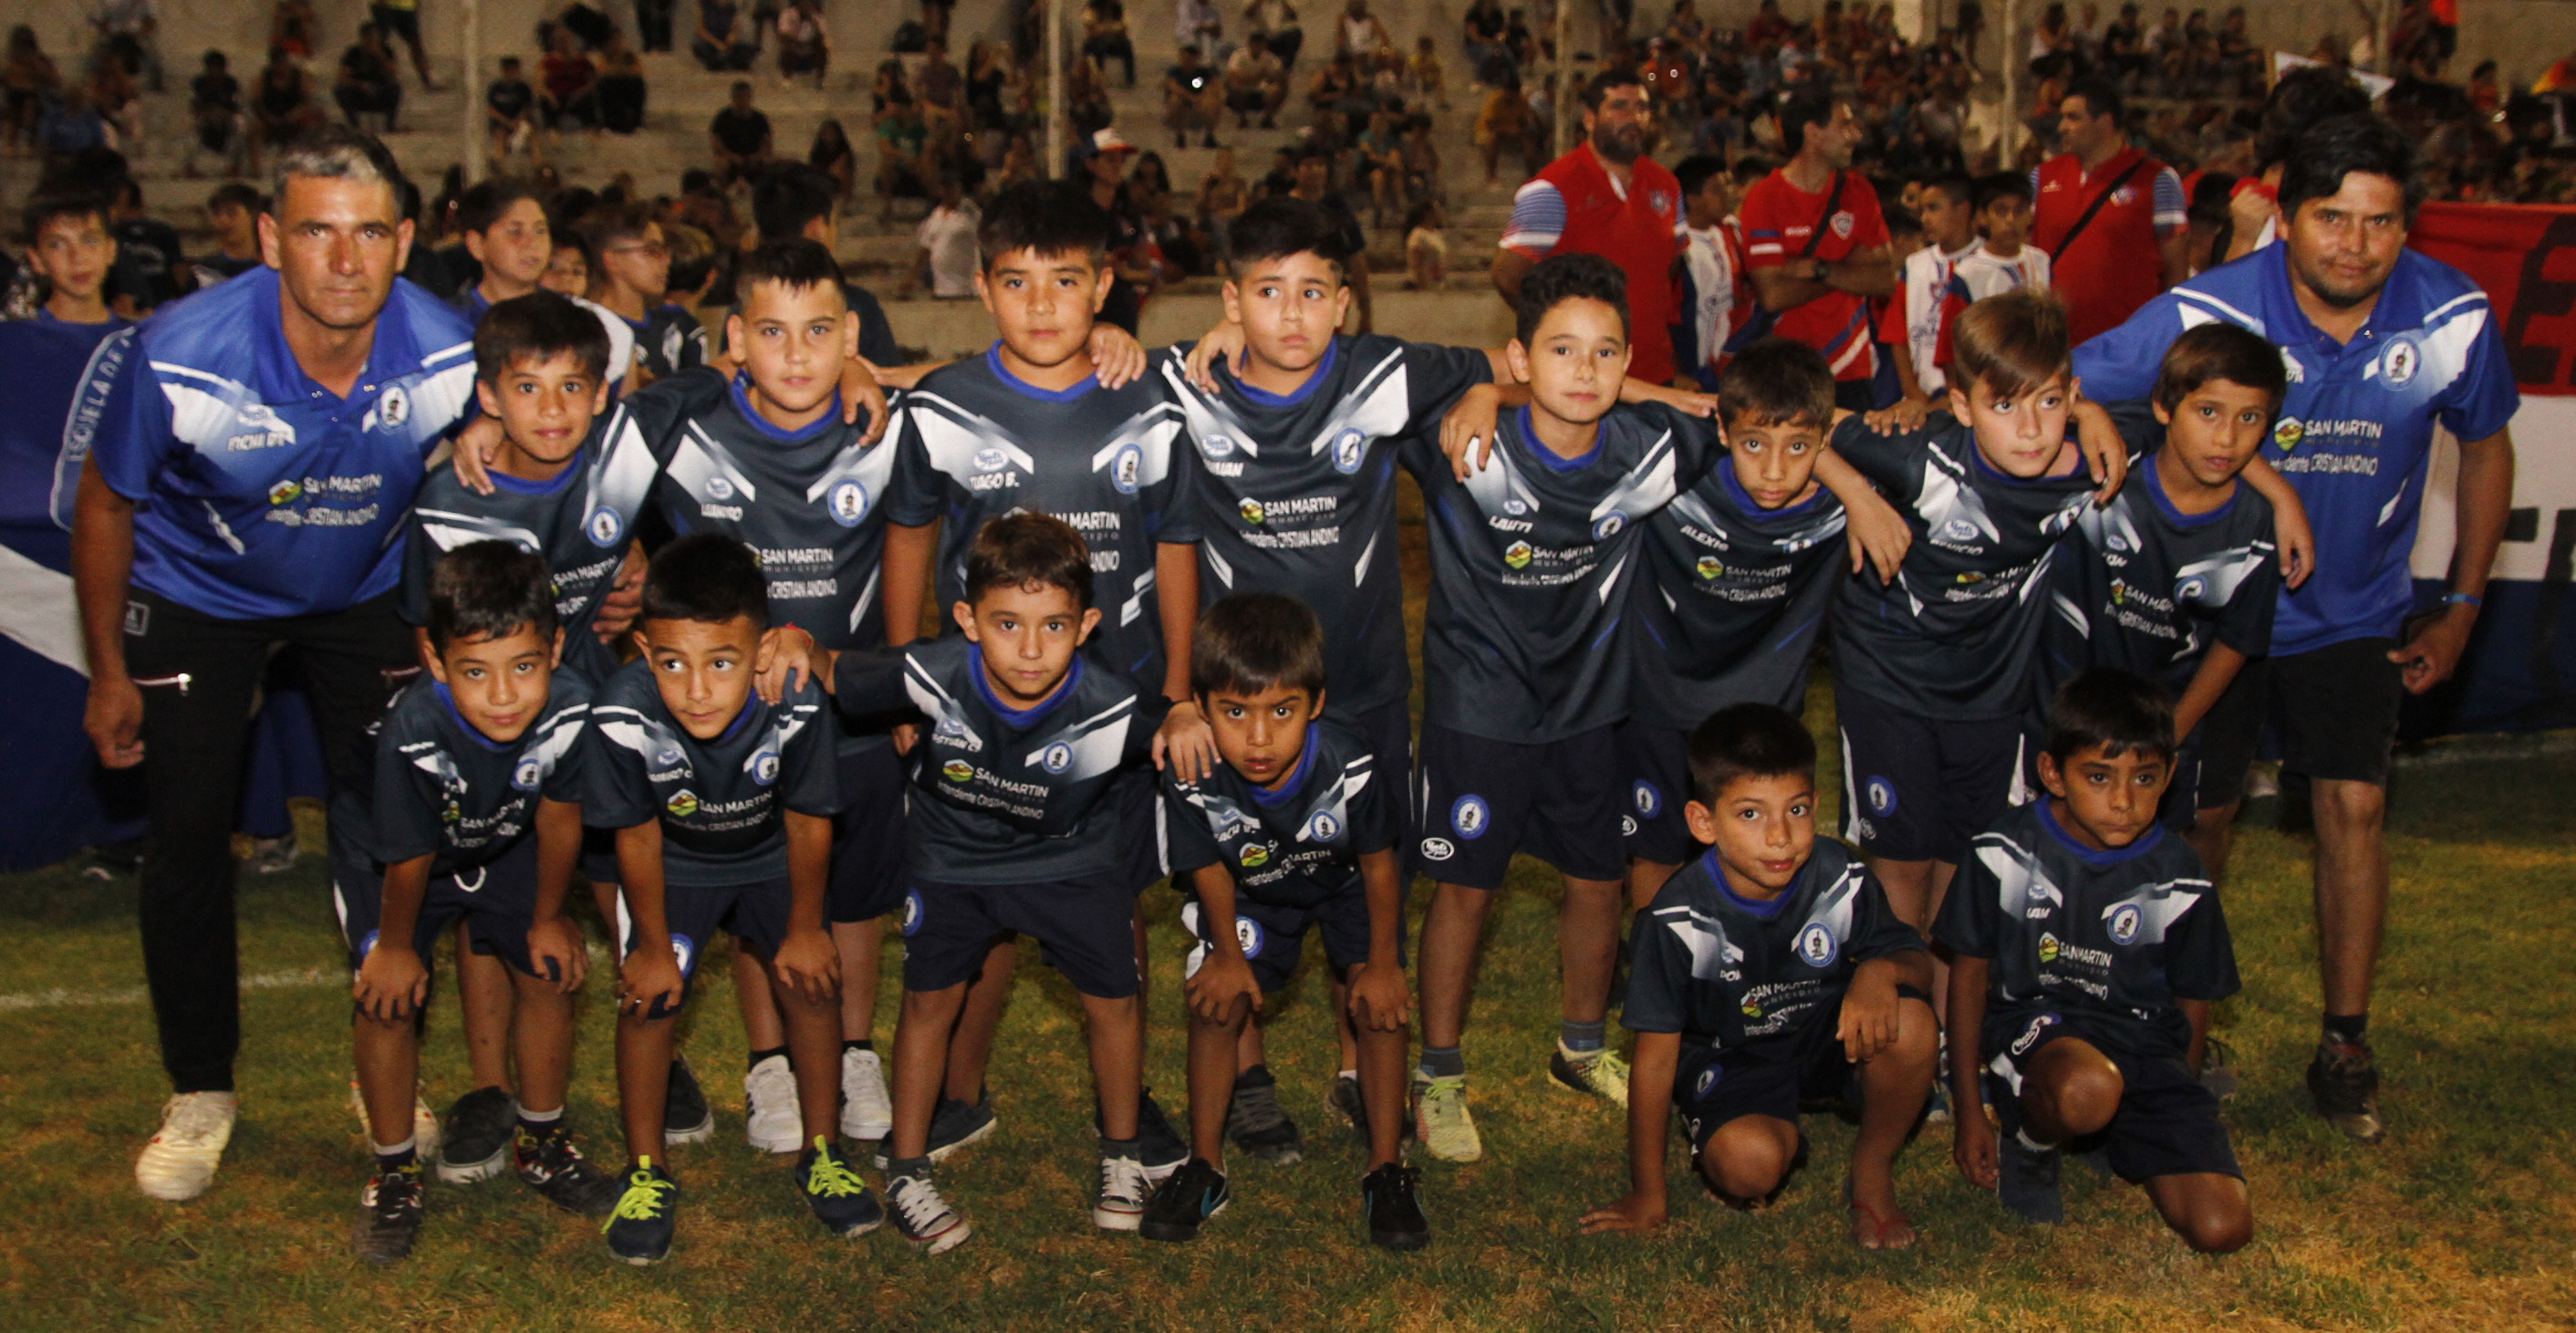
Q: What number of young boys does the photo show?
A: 14